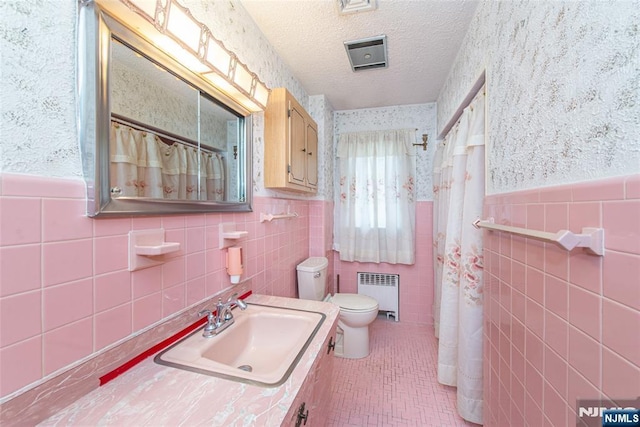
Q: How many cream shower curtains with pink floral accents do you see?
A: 1